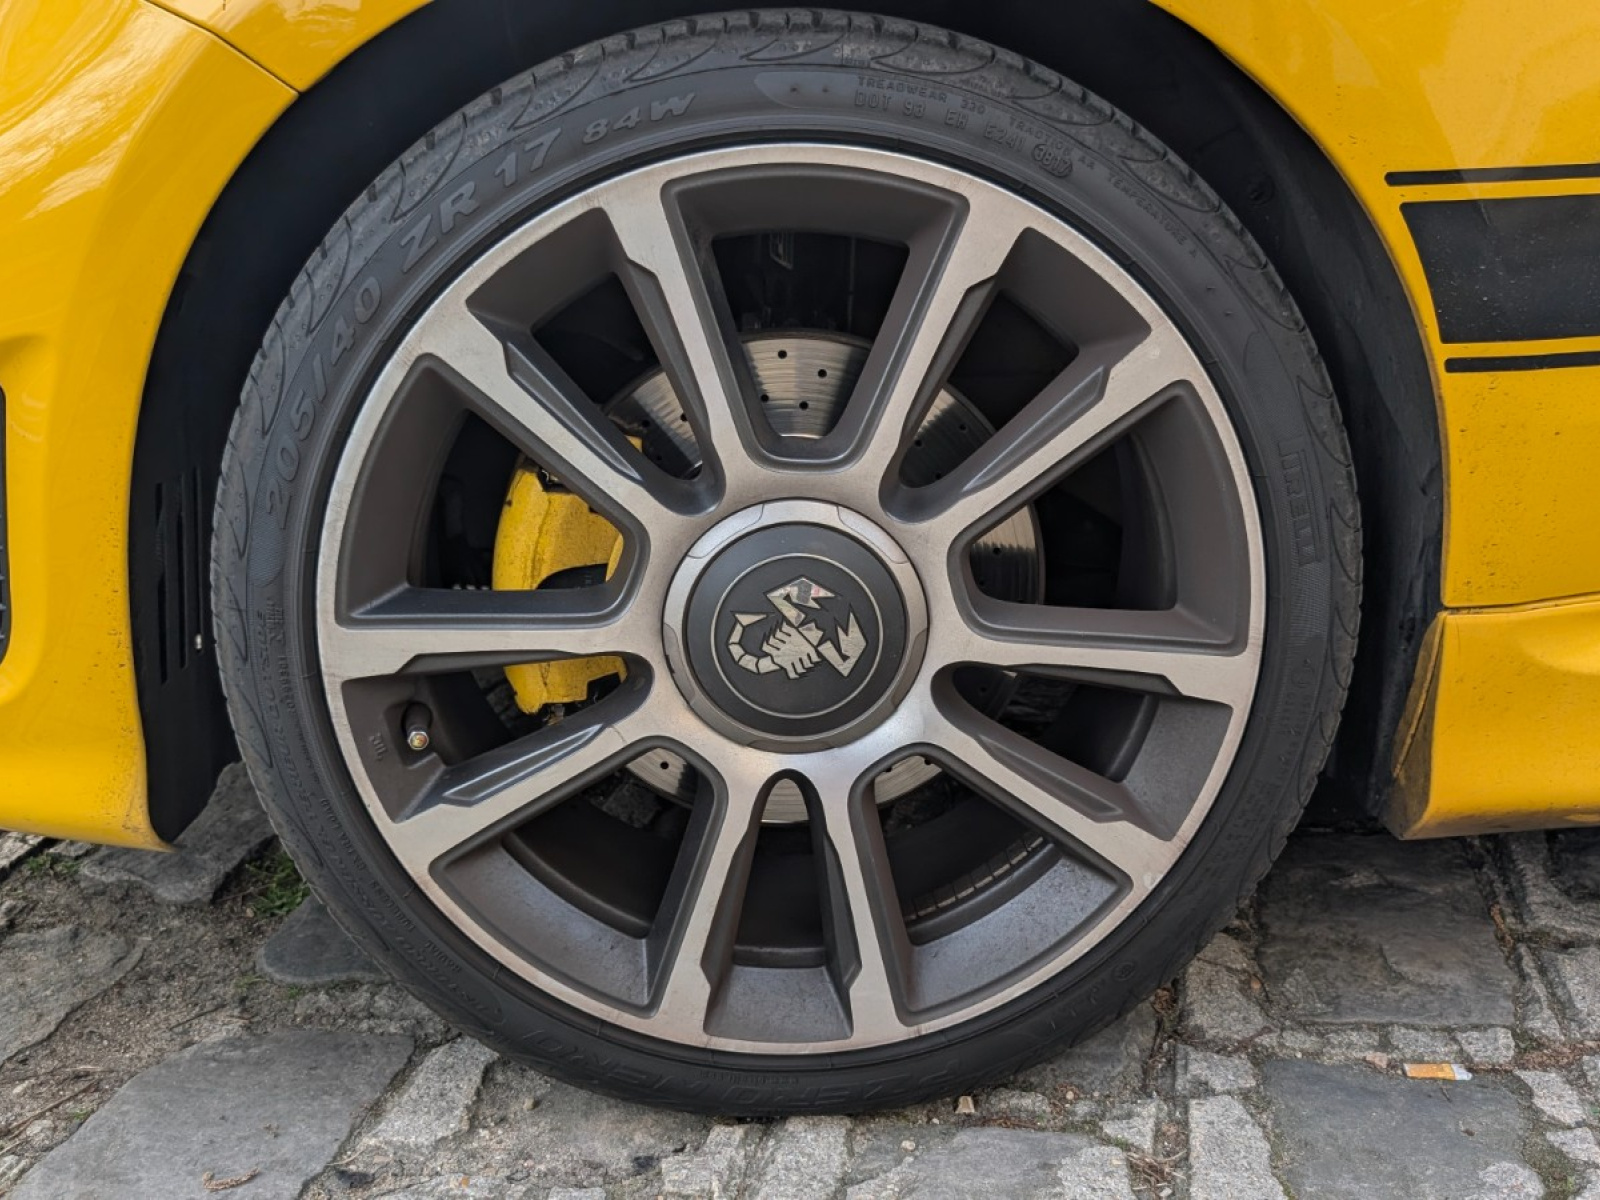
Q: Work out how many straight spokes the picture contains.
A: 10